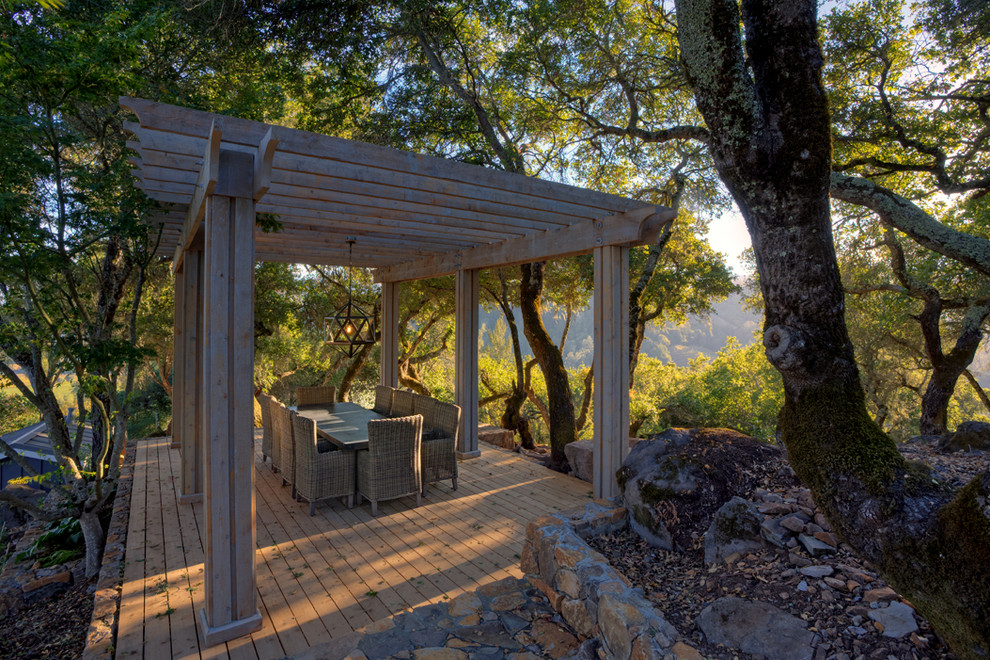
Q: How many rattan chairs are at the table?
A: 10